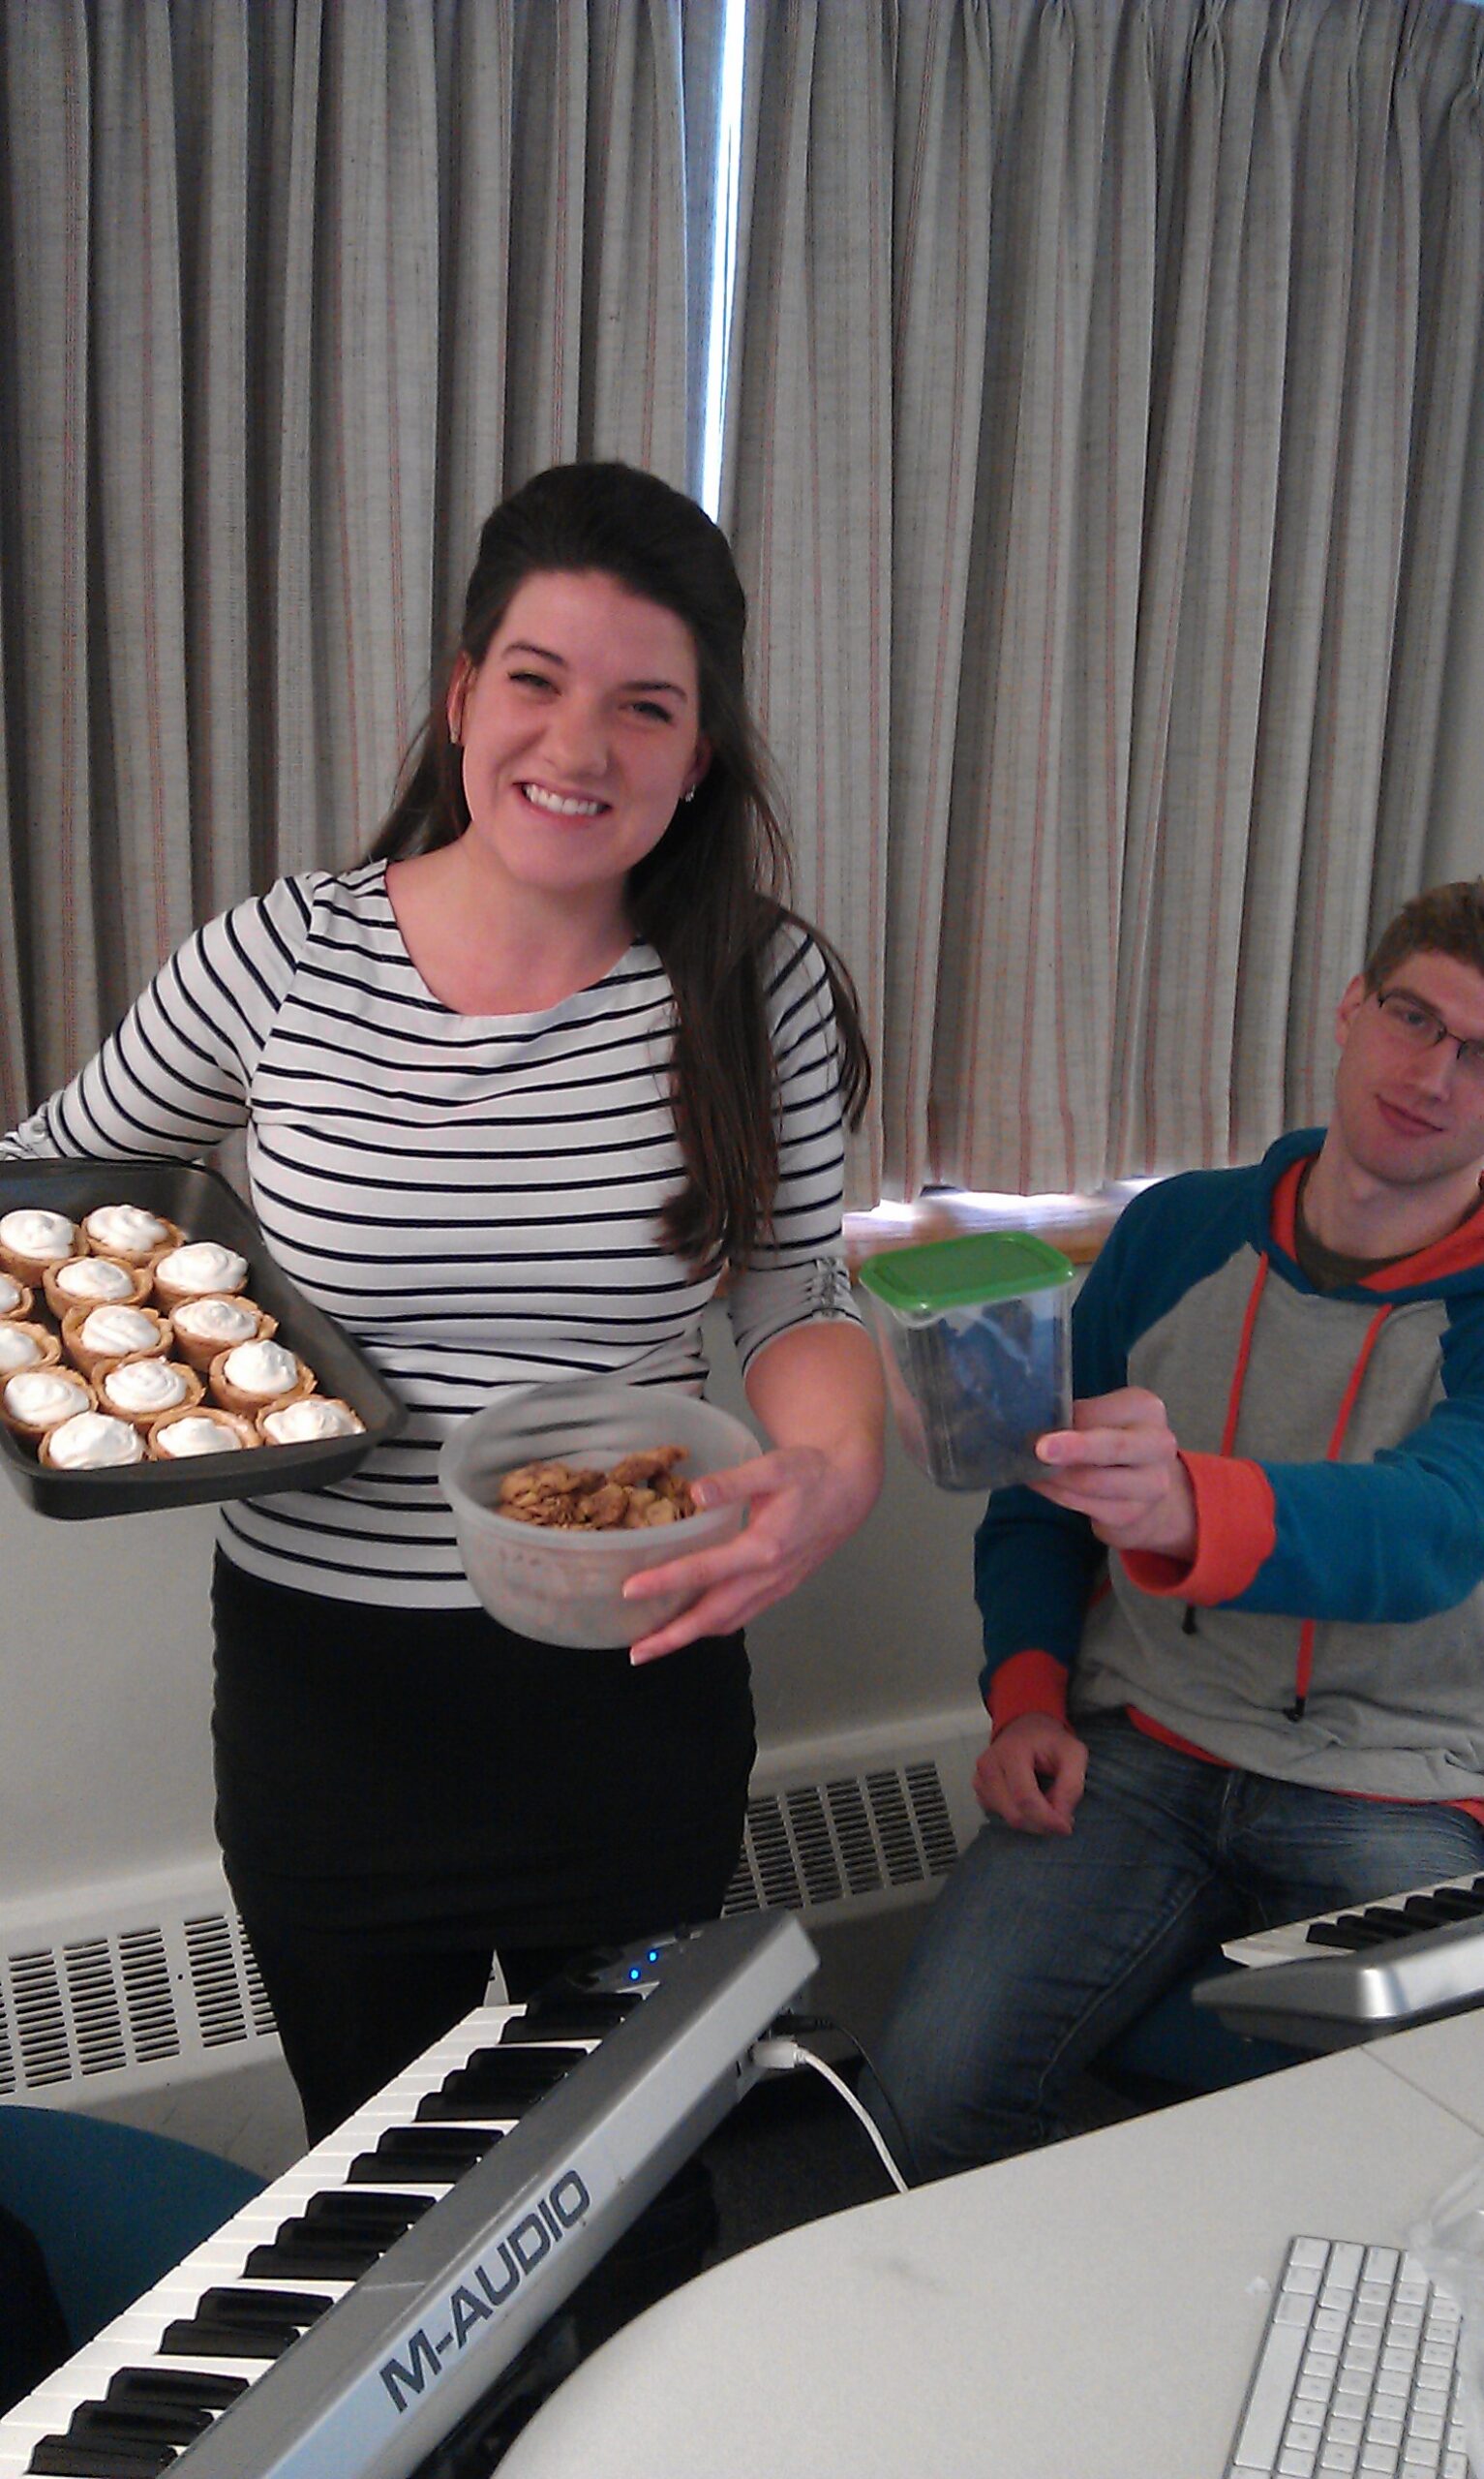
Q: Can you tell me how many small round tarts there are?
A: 14